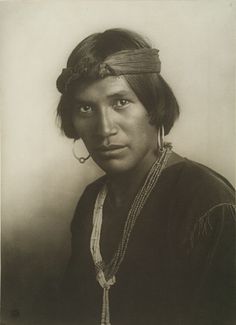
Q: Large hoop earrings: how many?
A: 2